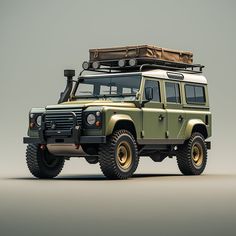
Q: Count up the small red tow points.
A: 2